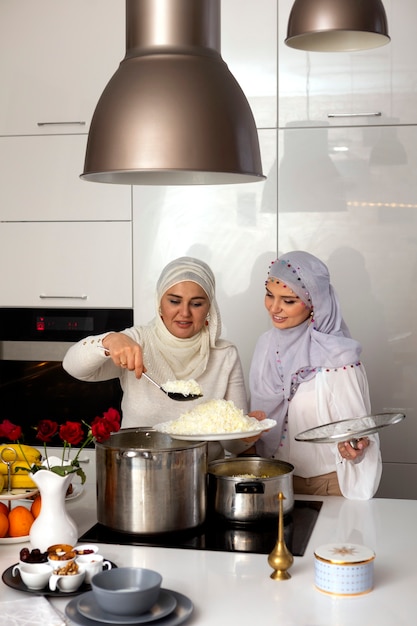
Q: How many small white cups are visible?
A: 6